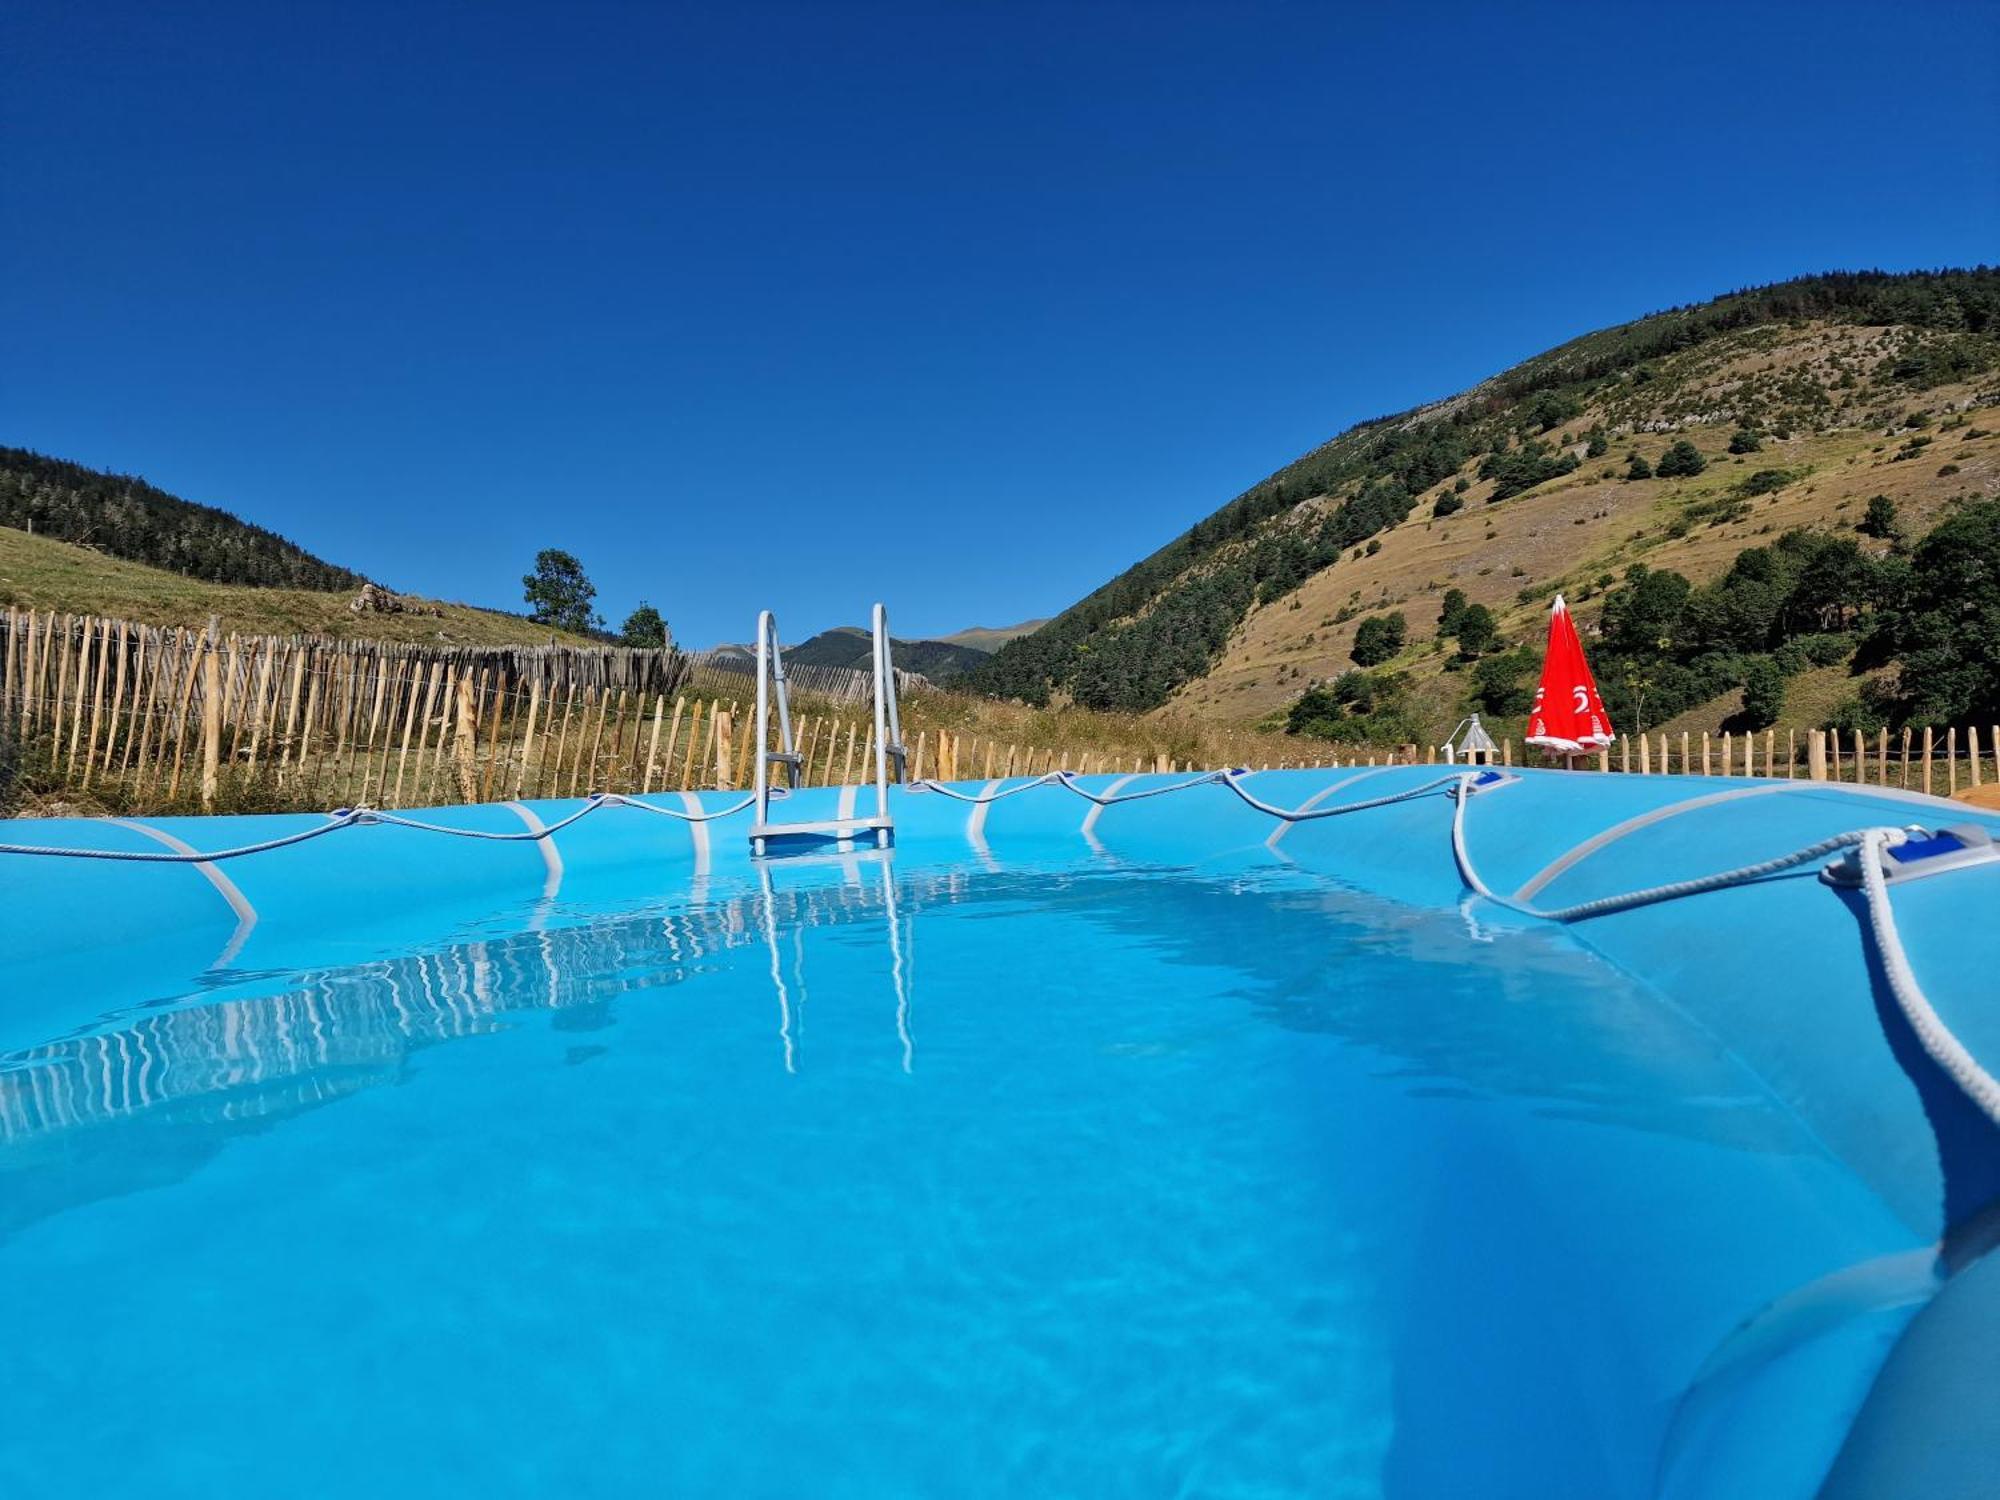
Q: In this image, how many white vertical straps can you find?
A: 8